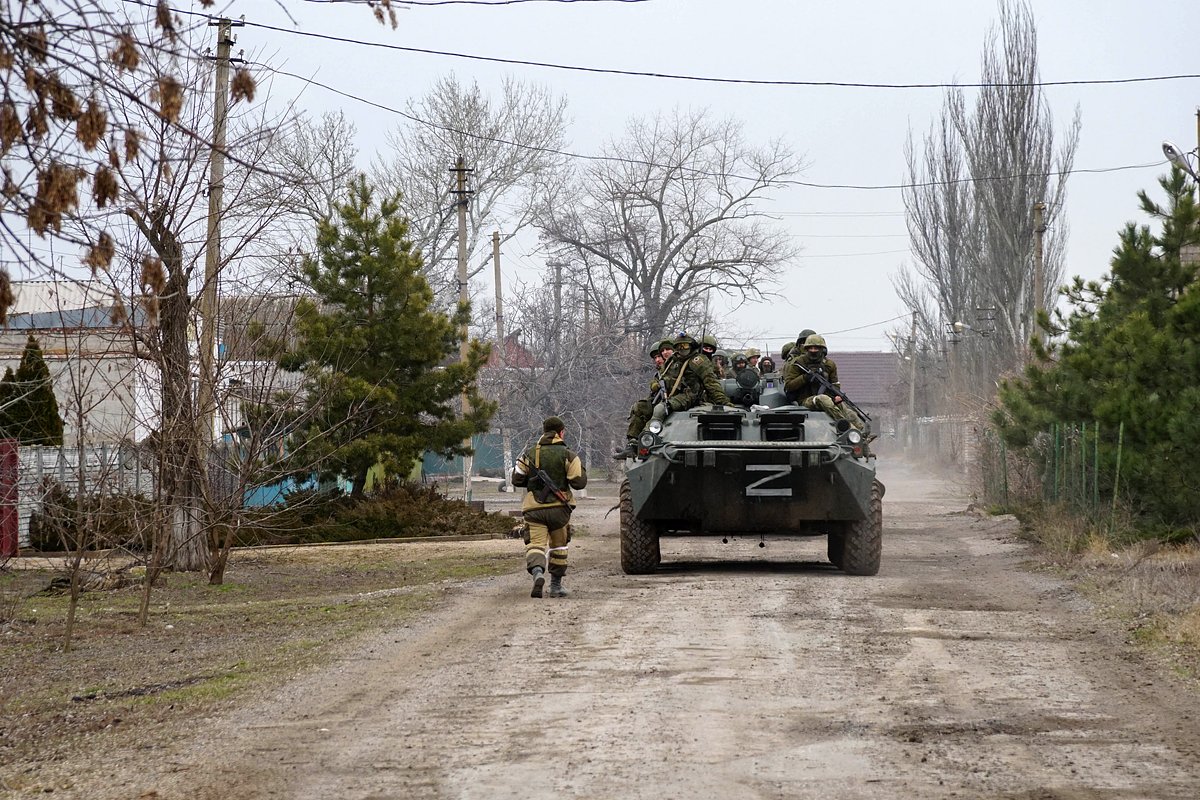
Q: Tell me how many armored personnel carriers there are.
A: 1